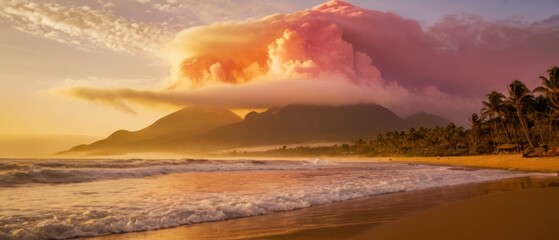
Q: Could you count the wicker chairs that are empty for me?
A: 0